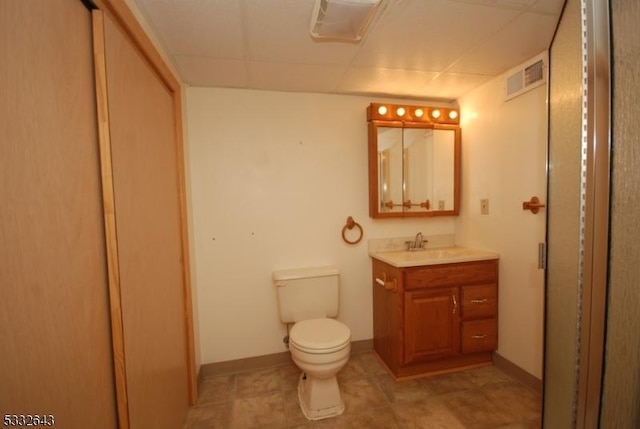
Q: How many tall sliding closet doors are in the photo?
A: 2